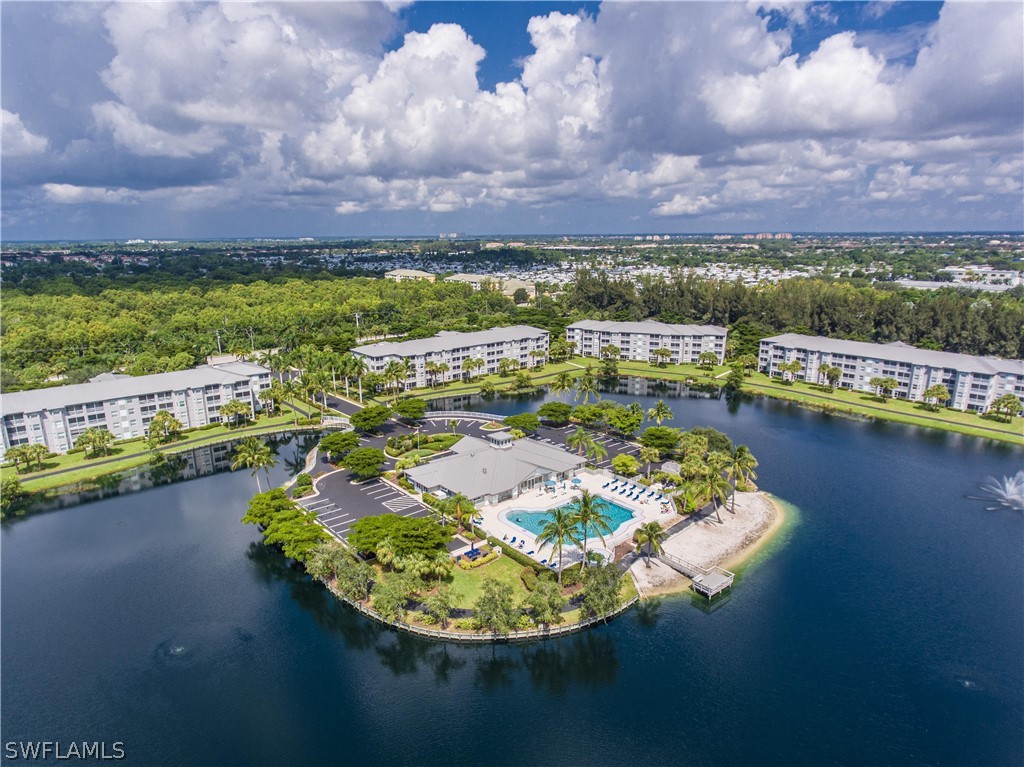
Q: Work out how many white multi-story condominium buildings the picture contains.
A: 4